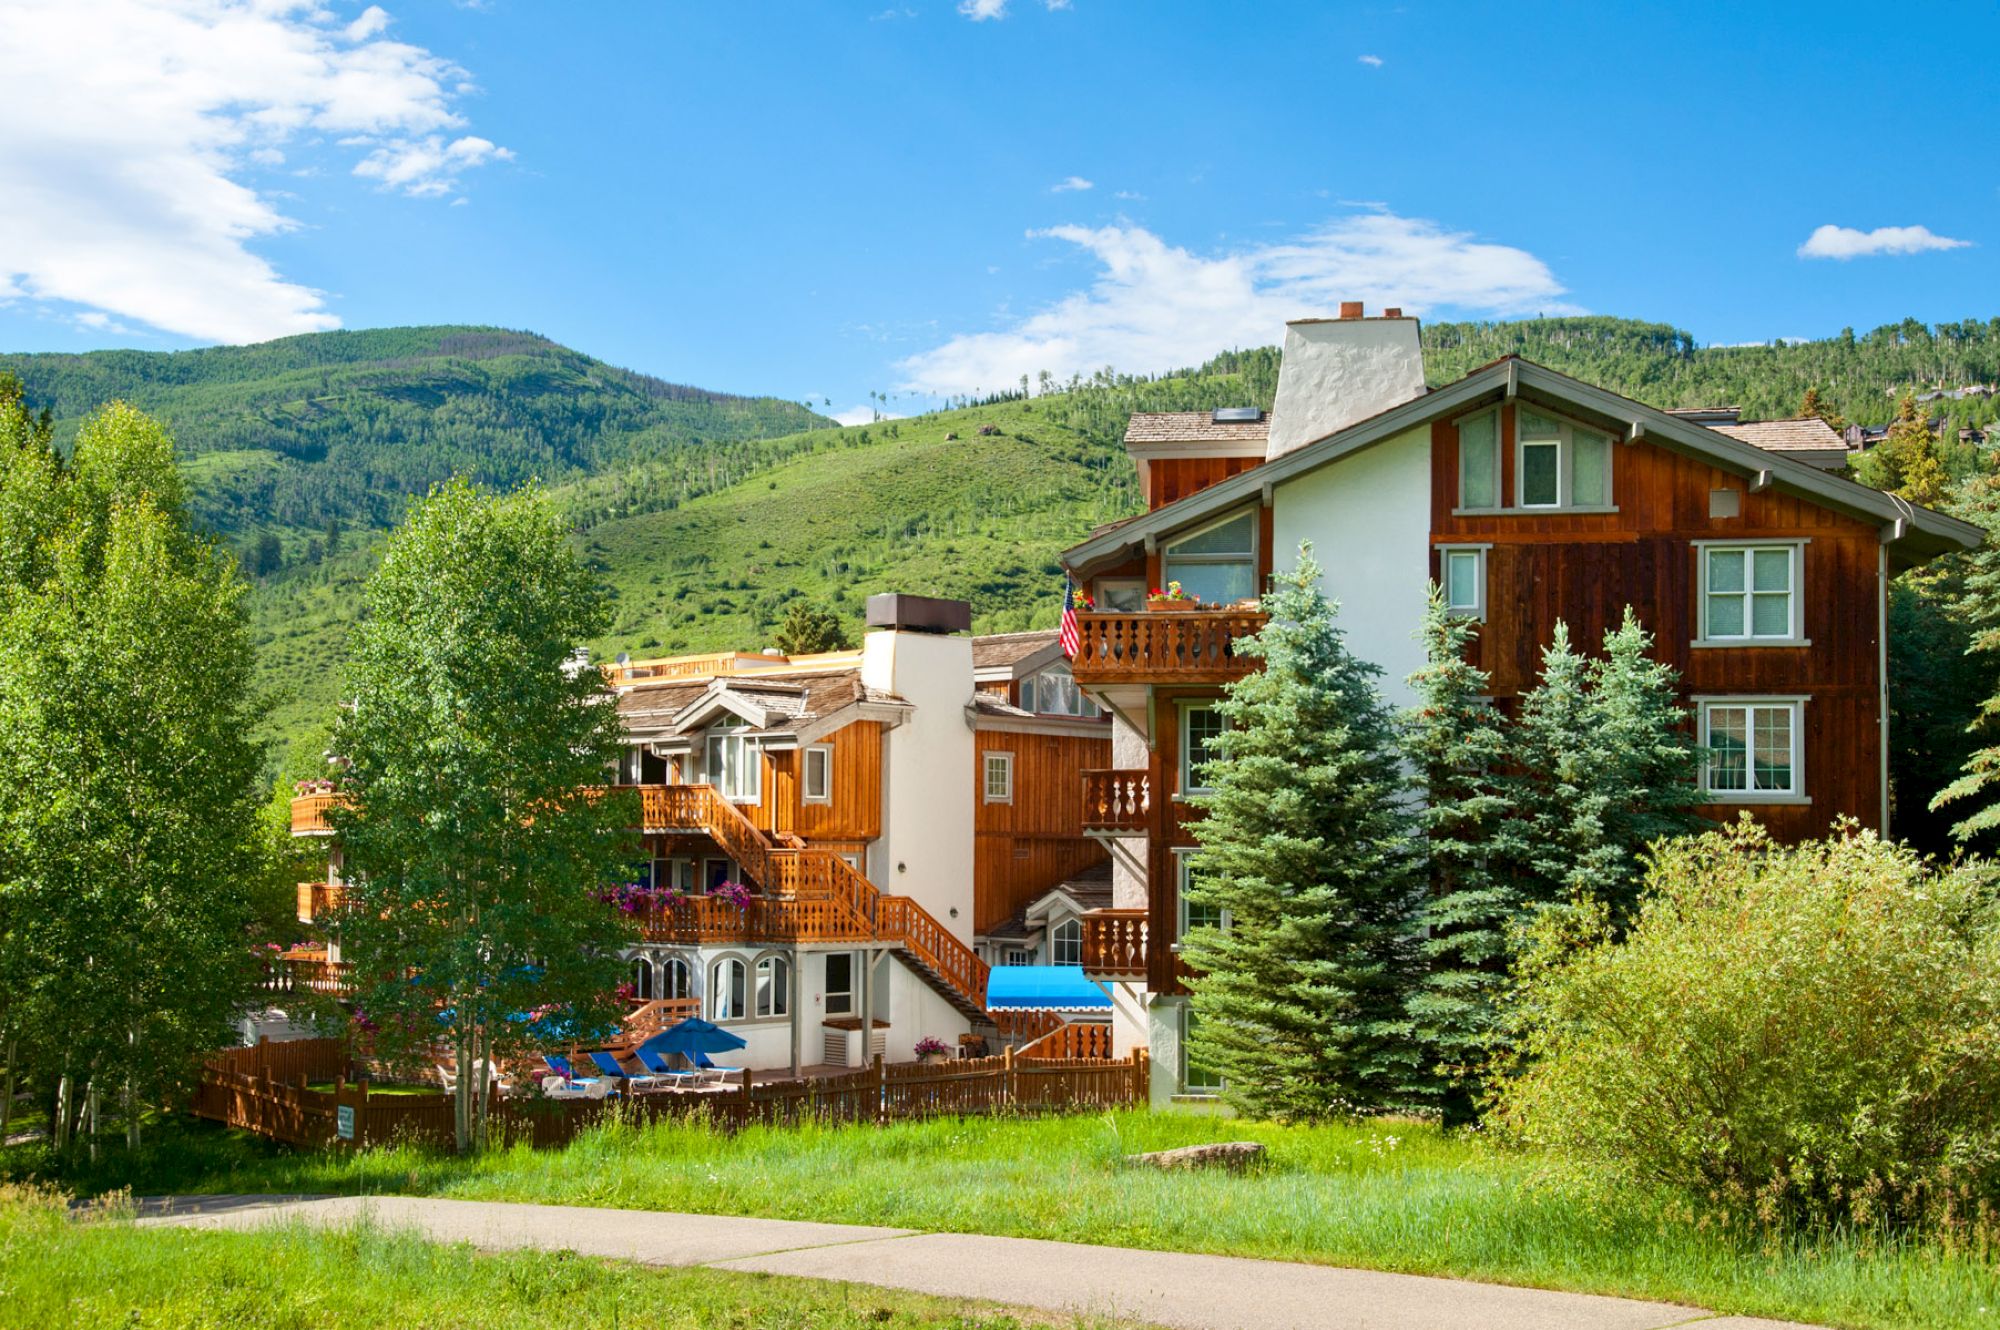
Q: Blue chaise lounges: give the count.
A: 4